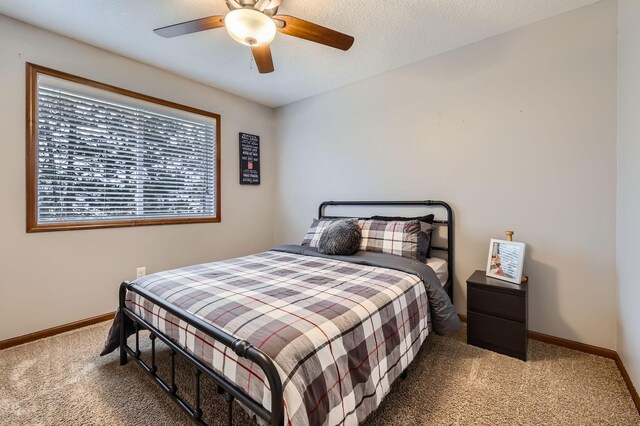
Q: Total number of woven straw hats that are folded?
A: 0